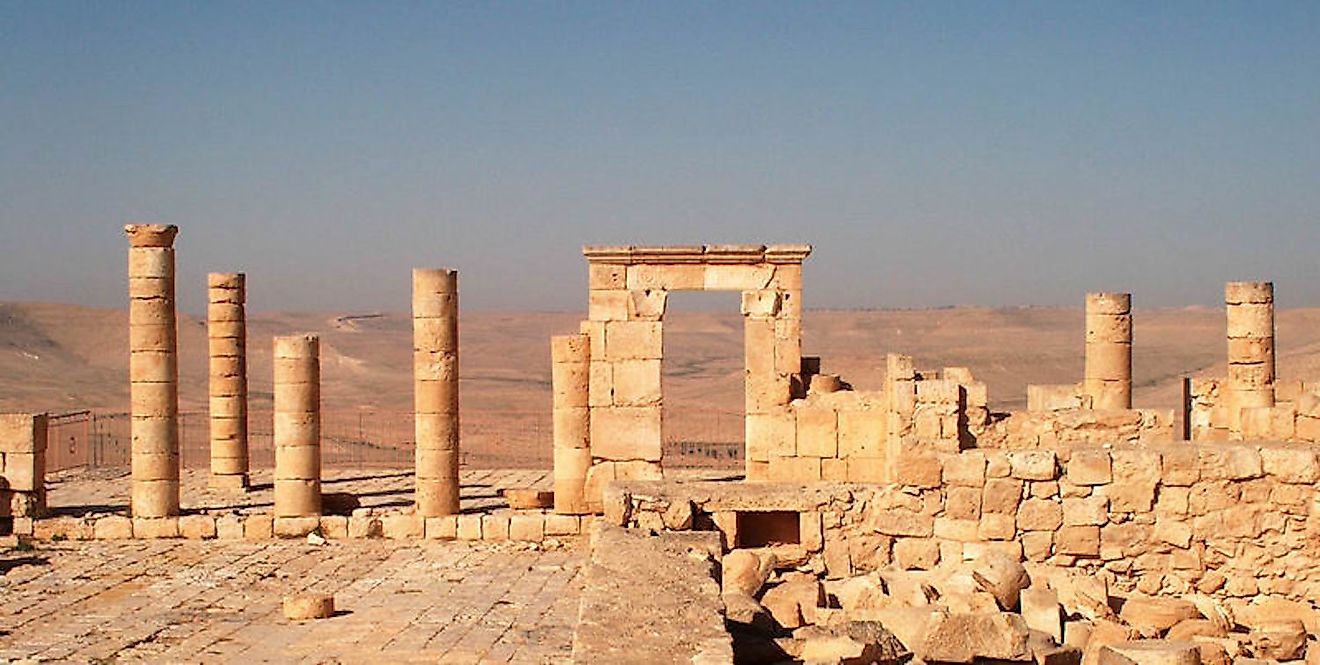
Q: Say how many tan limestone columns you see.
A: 7